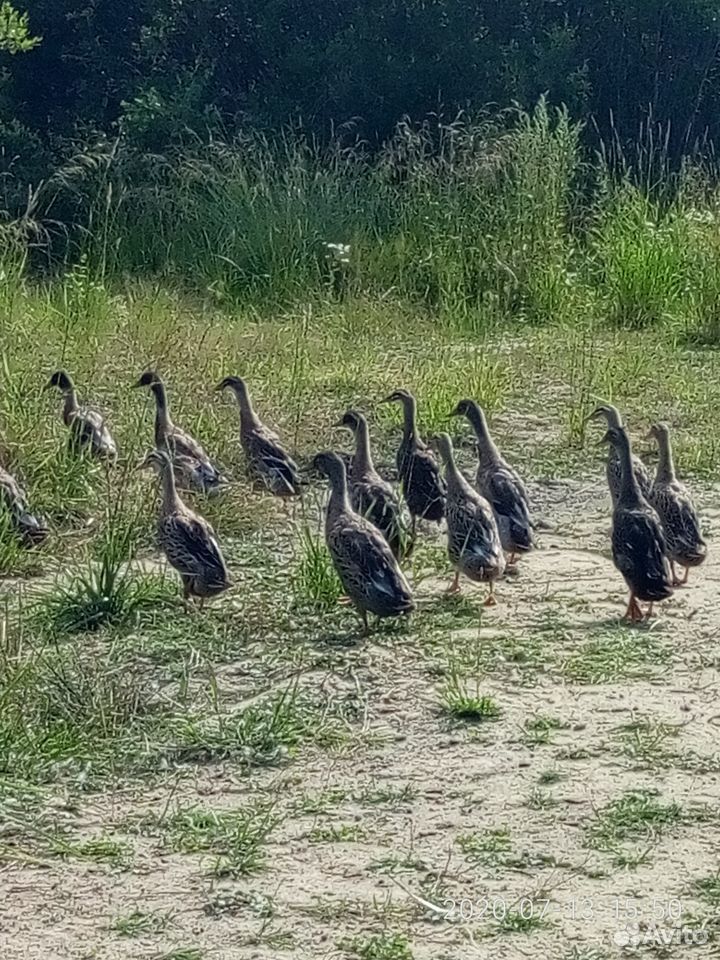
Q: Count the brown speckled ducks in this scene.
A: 13